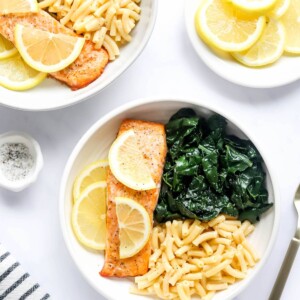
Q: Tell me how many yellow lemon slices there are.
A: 13